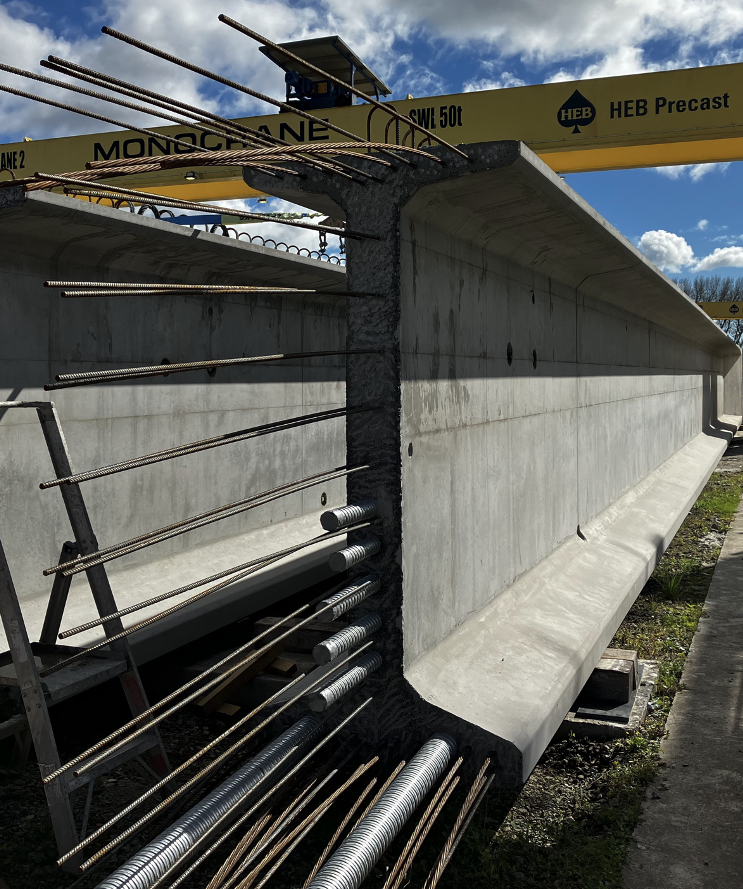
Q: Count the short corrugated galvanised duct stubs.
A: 5